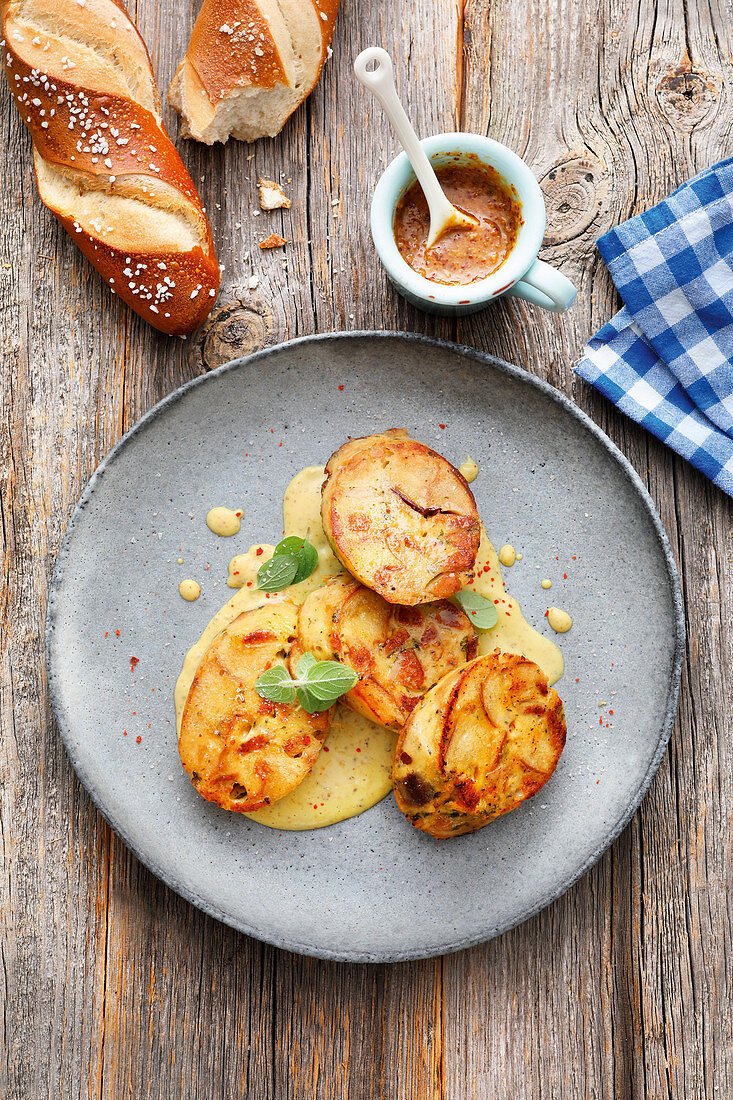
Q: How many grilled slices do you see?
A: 4